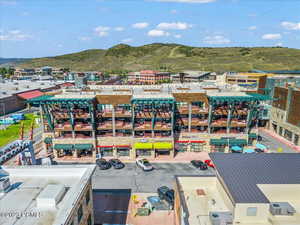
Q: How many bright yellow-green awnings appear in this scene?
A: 2